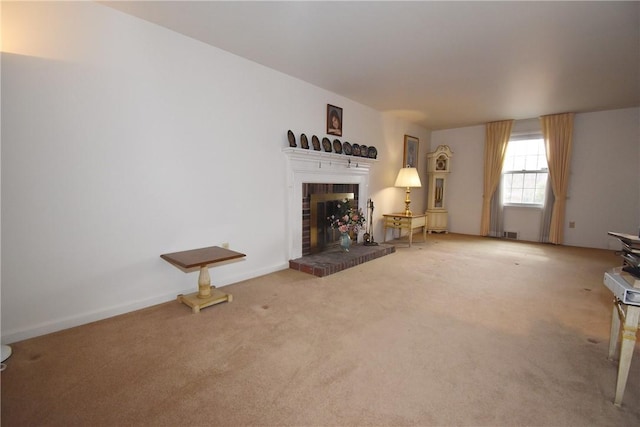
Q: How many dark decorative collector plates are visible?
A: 9